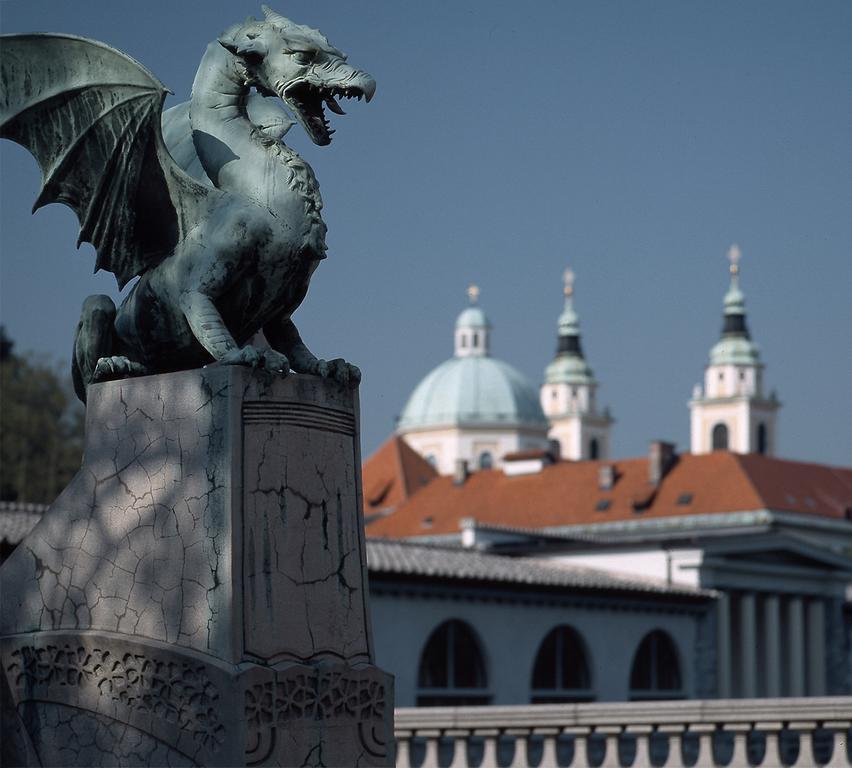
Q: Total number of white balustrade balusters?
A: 15